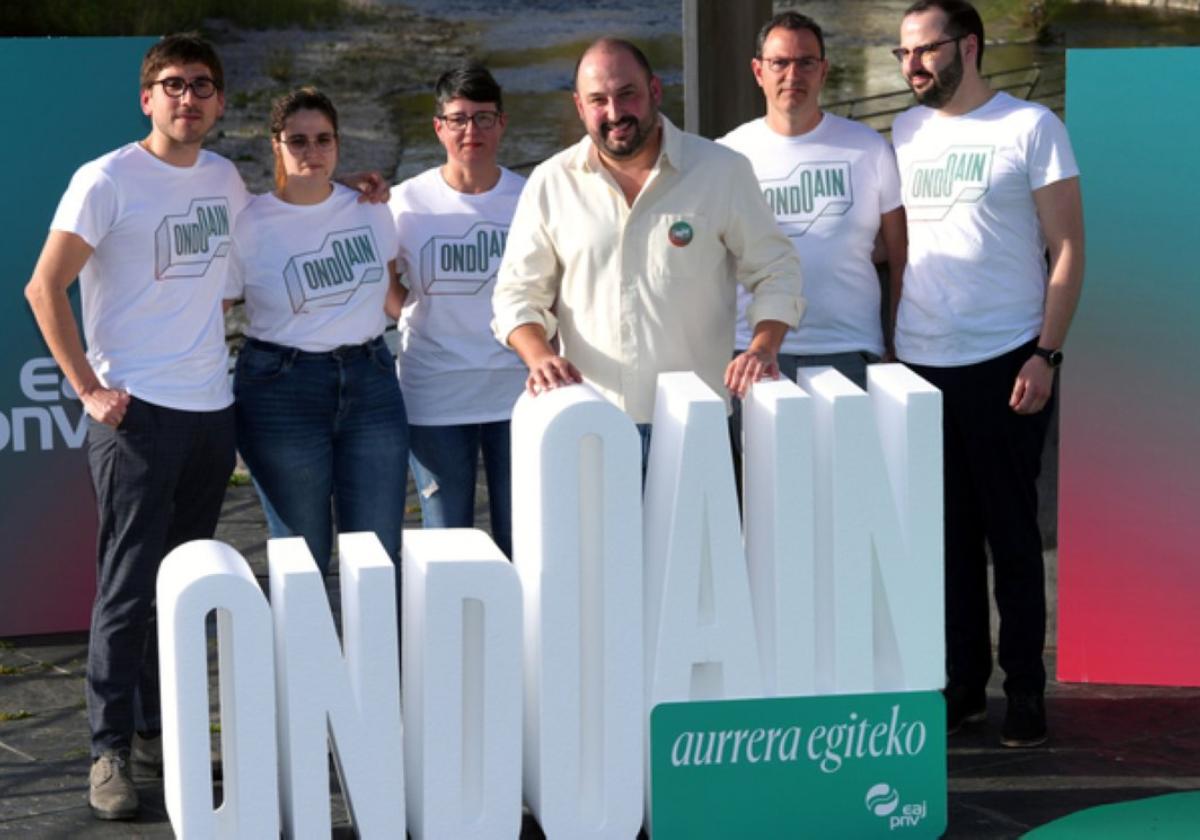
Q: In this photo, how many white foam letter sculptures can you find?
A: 7